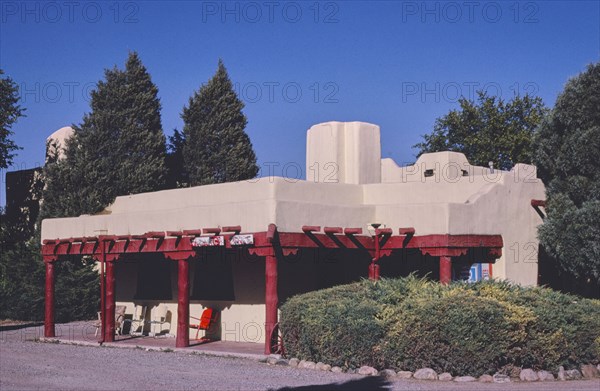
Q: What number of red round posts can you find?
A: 6